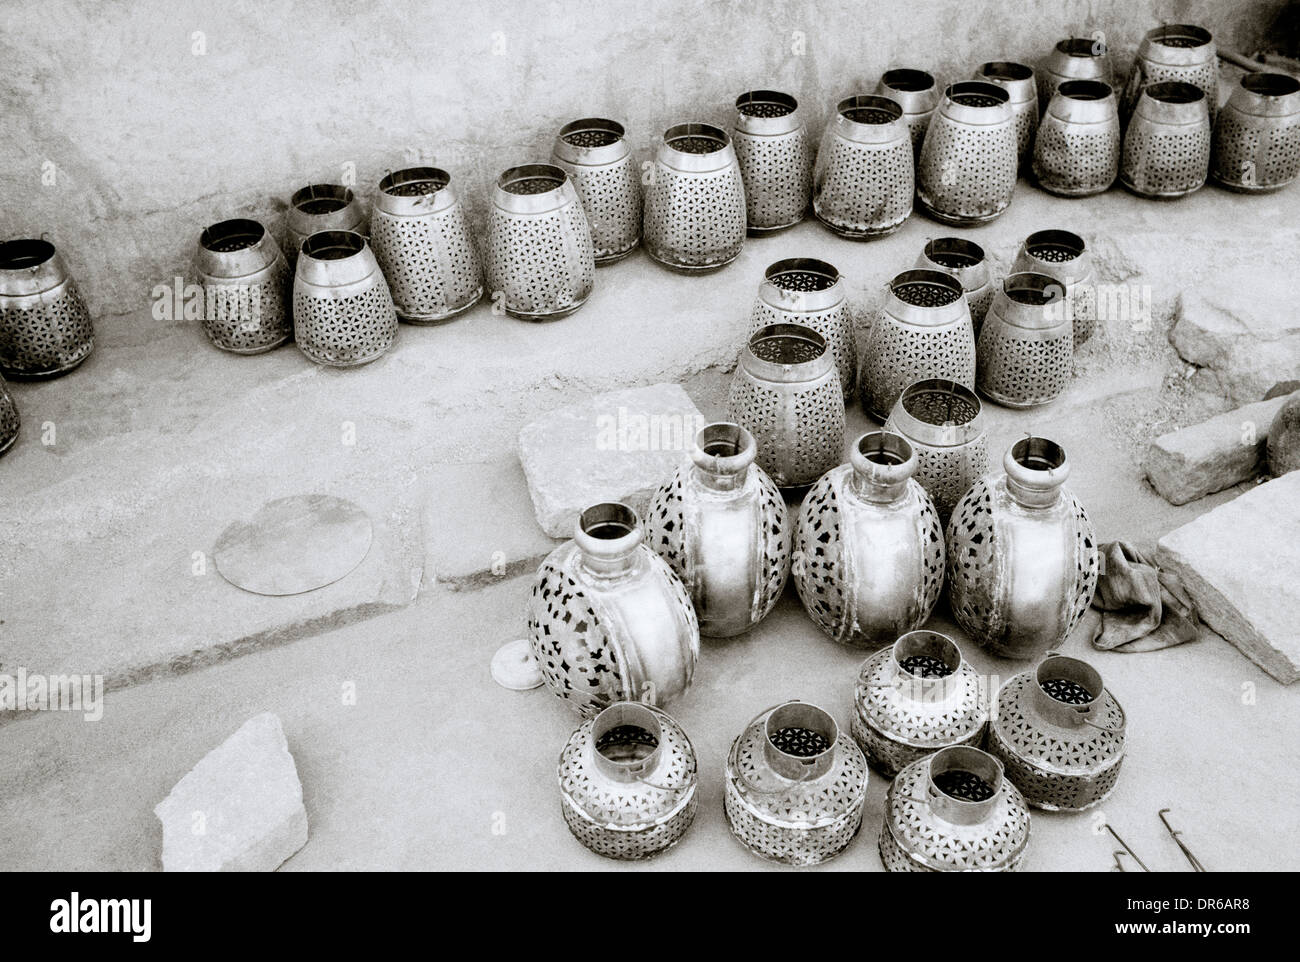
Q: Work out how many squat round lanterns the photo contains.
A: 5